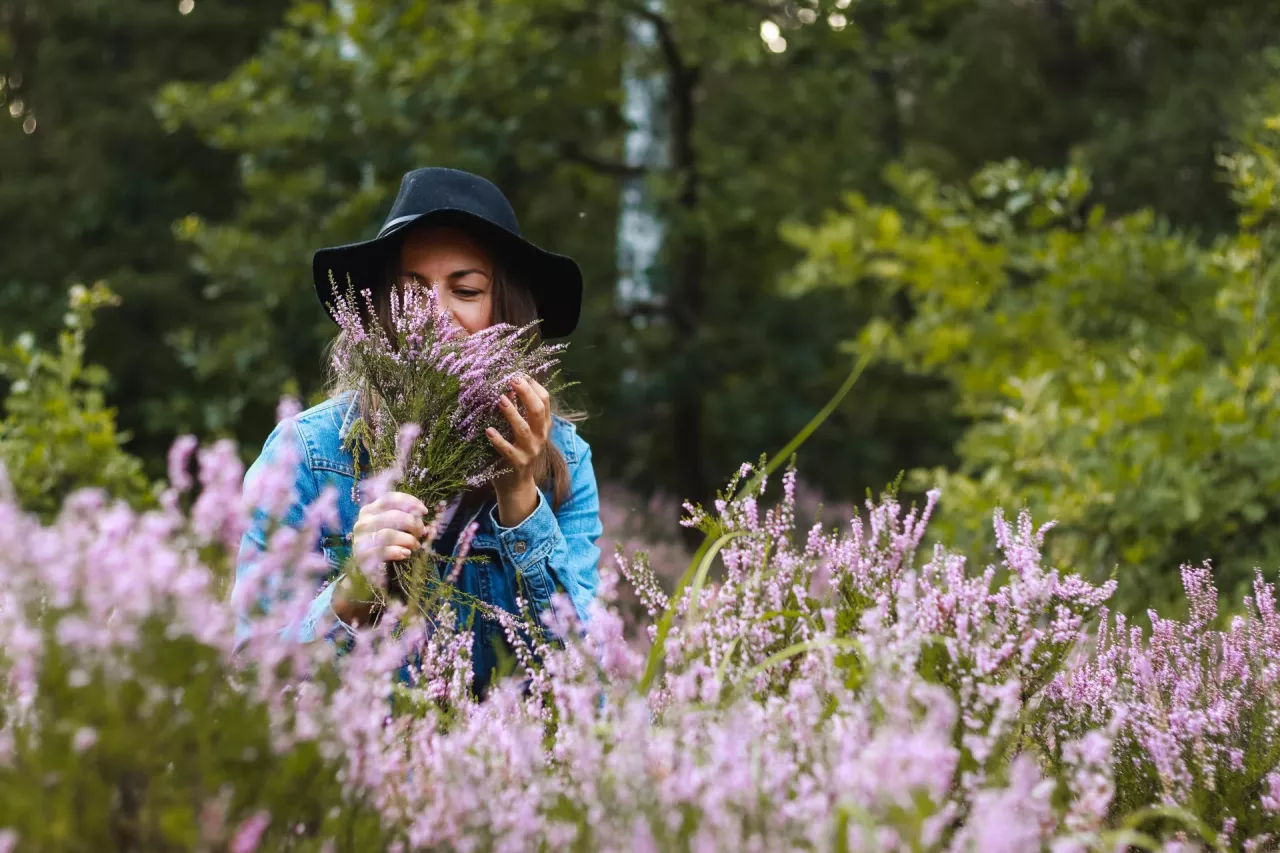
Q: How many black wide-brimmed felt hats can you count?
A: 1